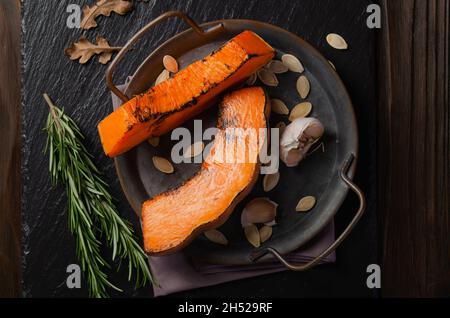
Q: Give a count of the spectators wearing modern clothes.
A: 0